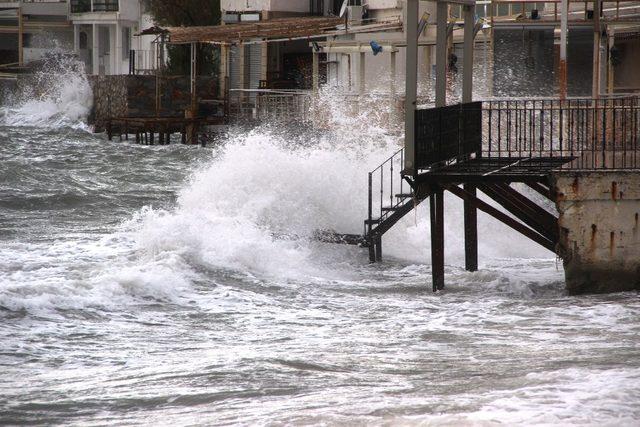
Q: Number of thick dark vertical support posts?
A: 2